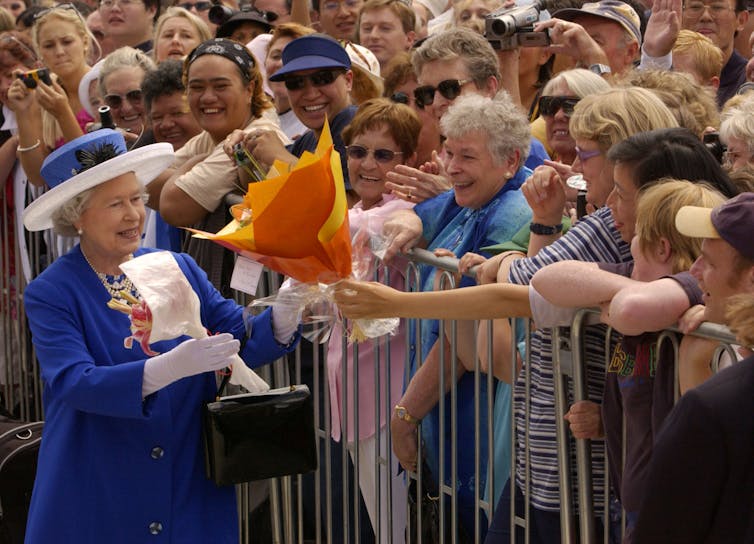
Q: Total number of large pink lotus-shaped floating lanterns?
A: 0